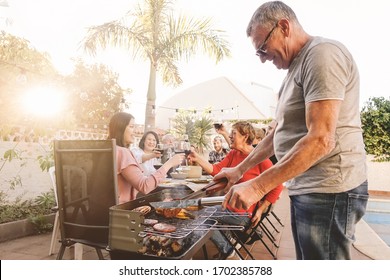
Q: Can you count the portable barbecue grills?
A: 1